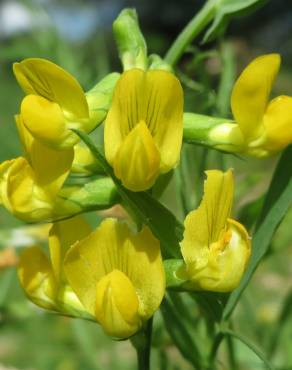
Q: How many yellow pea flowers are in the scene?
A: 7